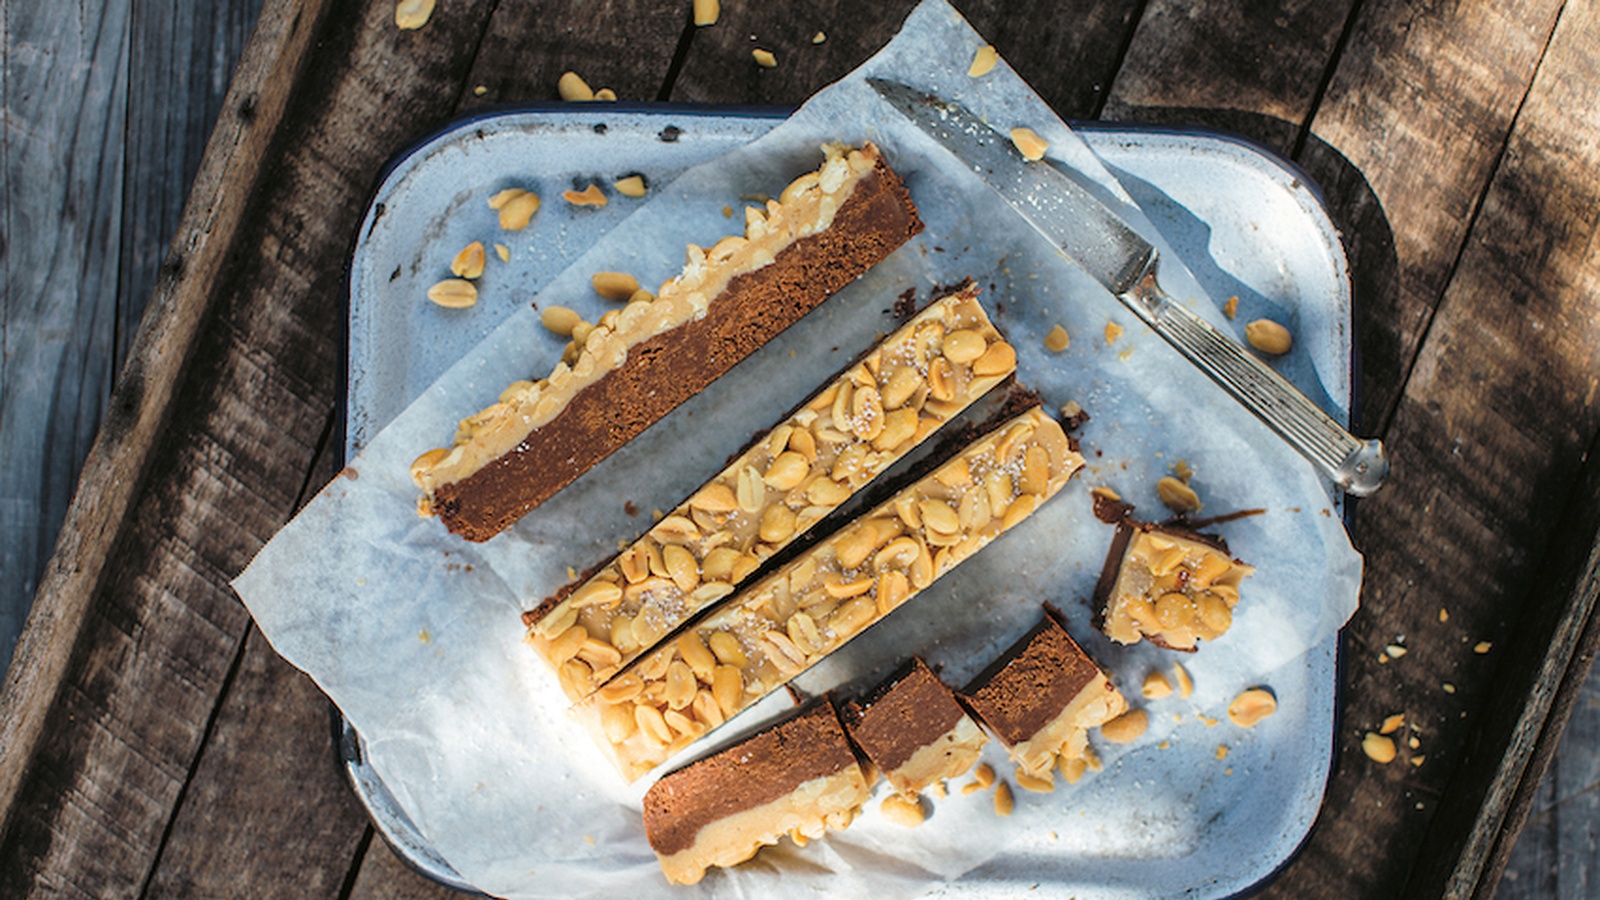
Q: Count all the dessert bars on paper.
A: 7